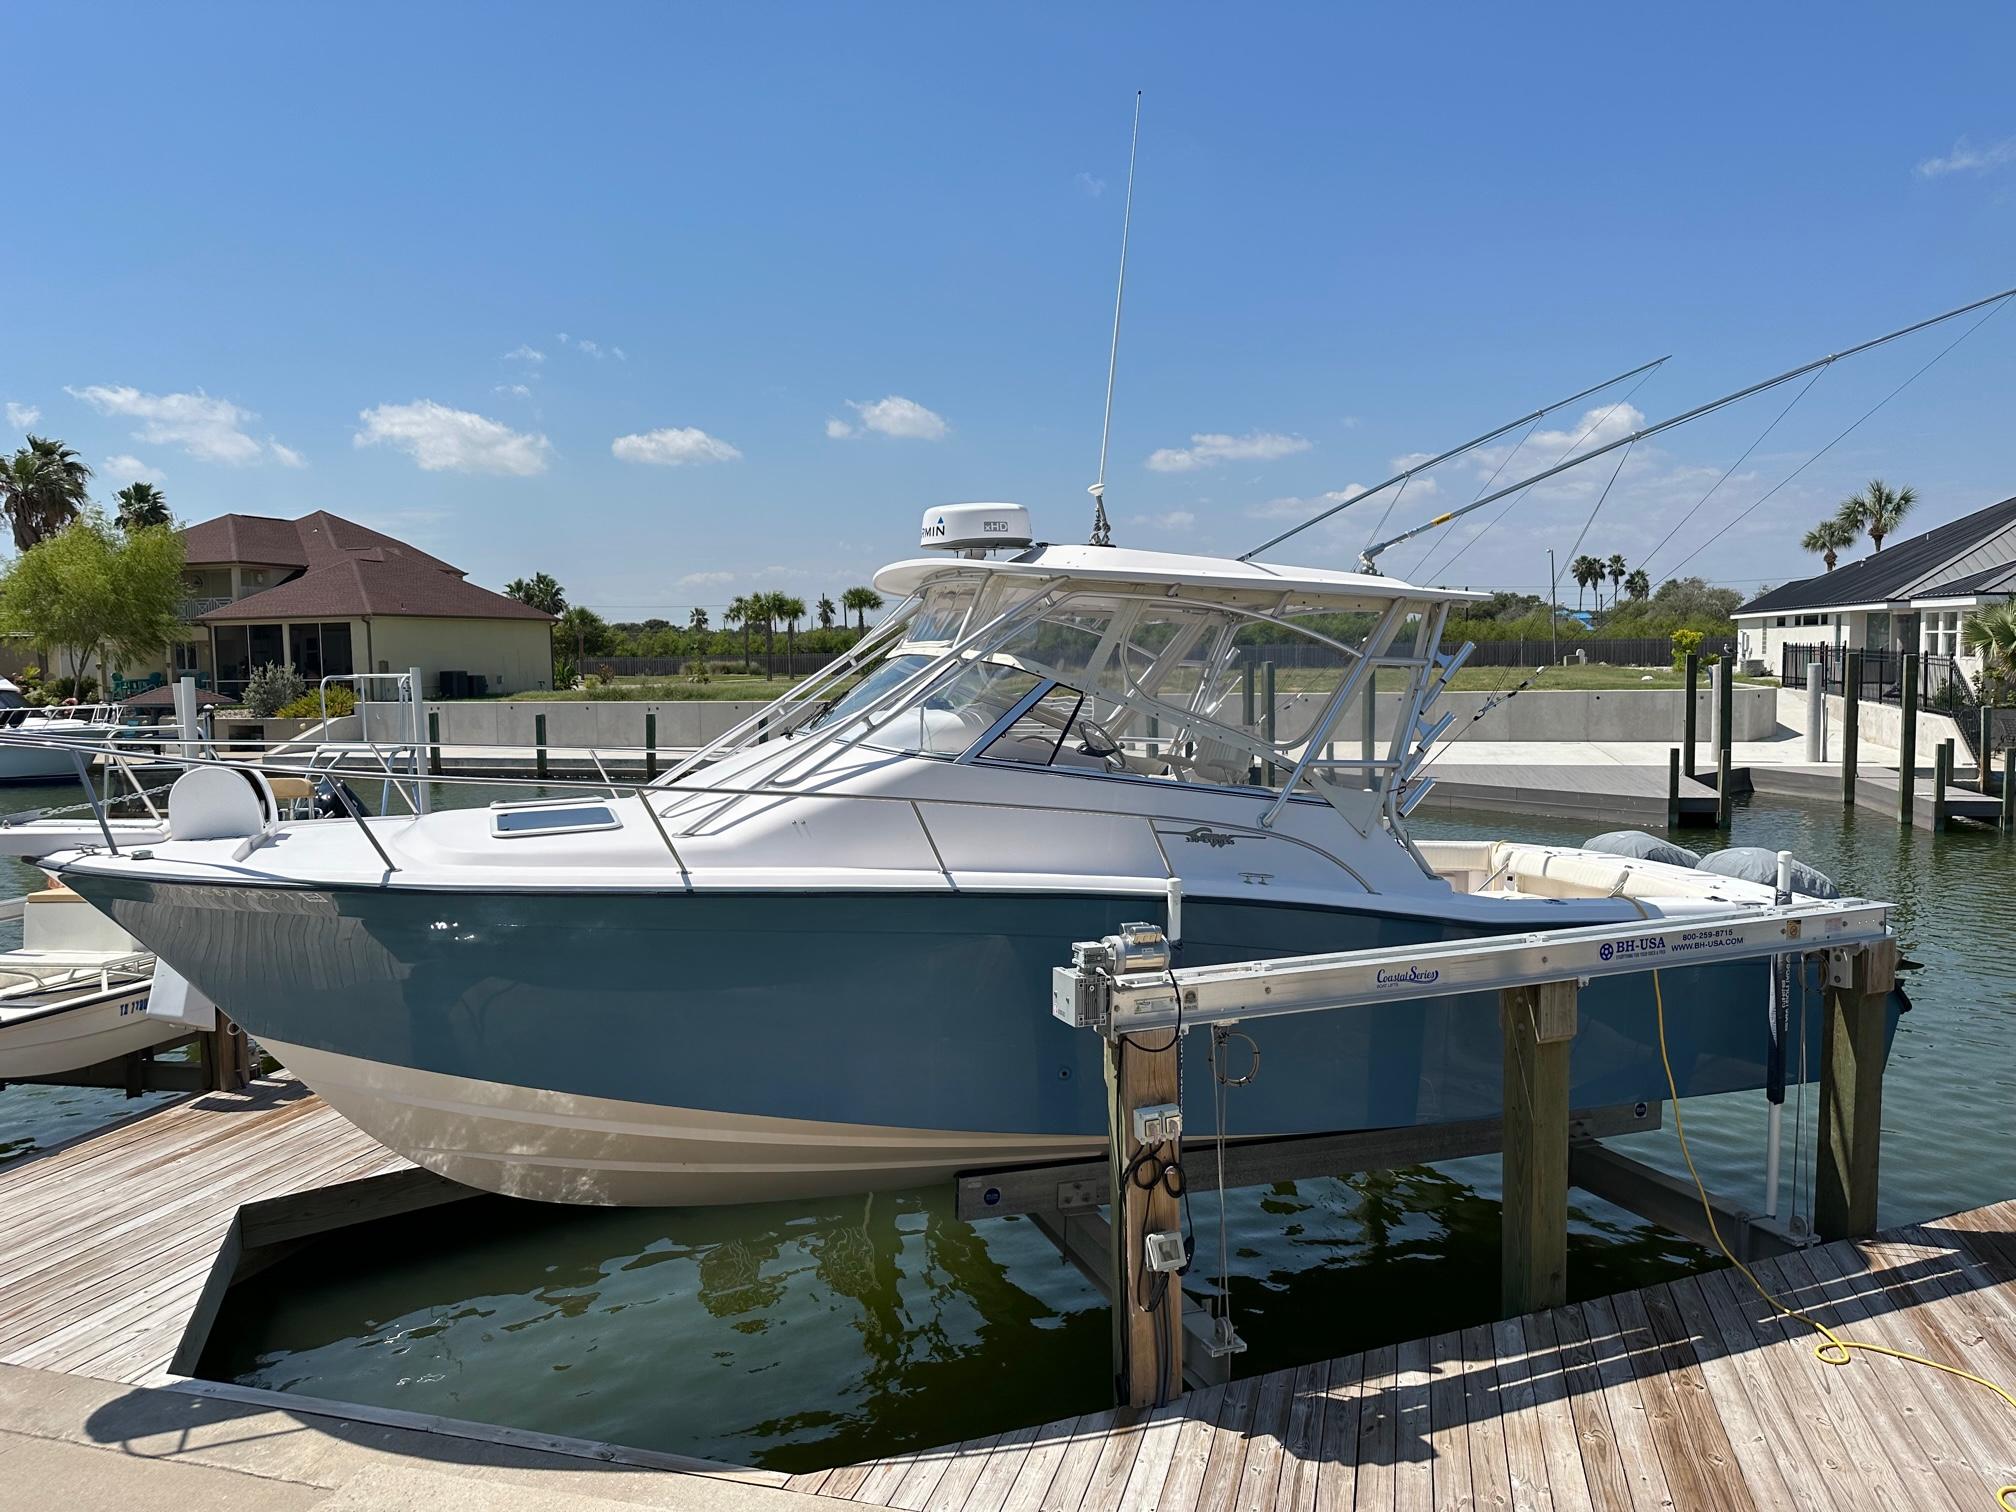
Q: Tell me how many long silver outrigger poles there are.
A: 2